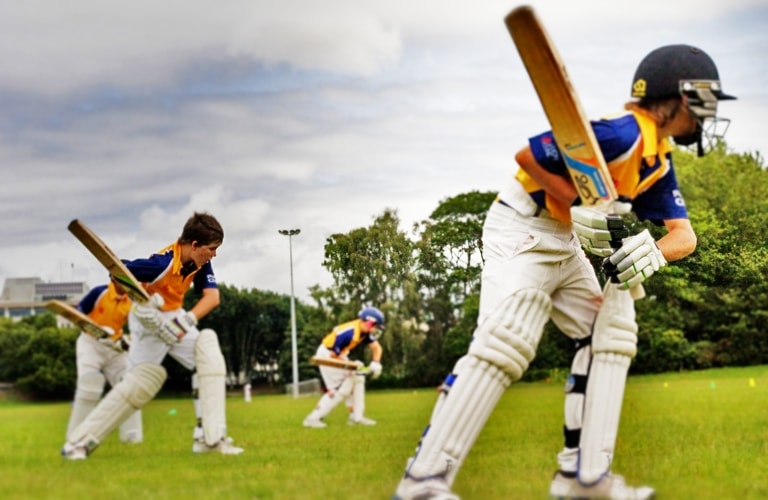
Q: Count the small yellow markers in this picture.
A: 2